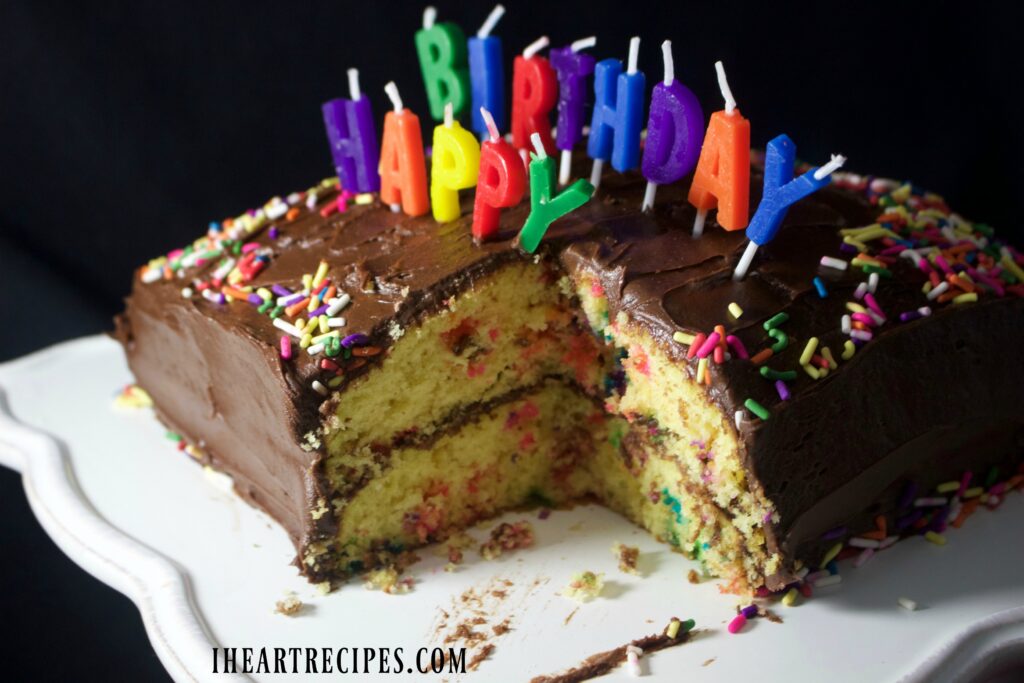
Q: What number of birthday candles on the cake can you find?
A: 13